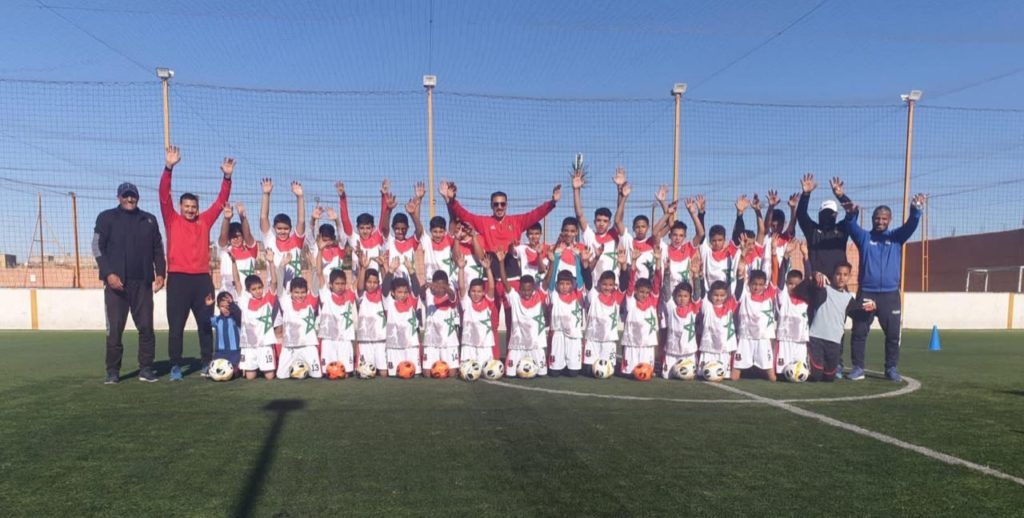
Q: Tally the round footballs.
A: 14